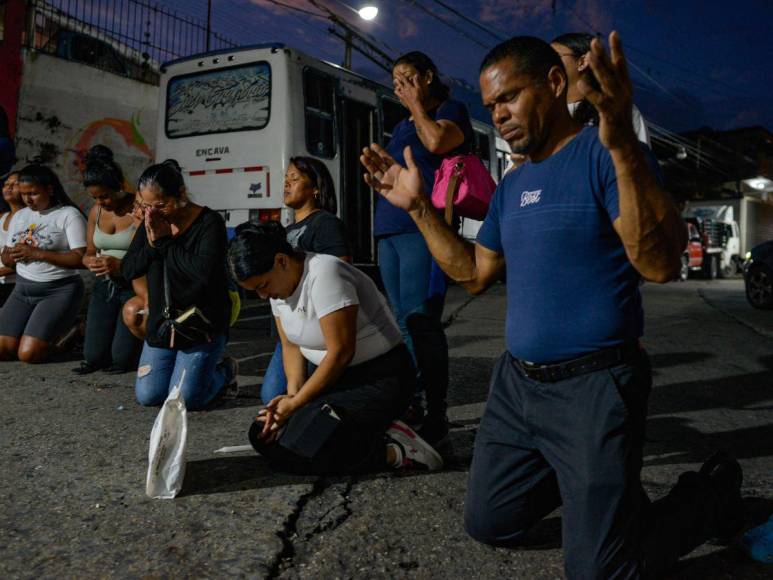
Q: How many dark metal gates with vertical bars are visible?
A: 1